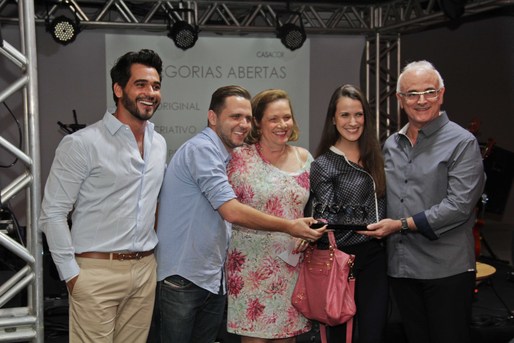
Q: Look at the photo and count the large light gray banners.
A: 1